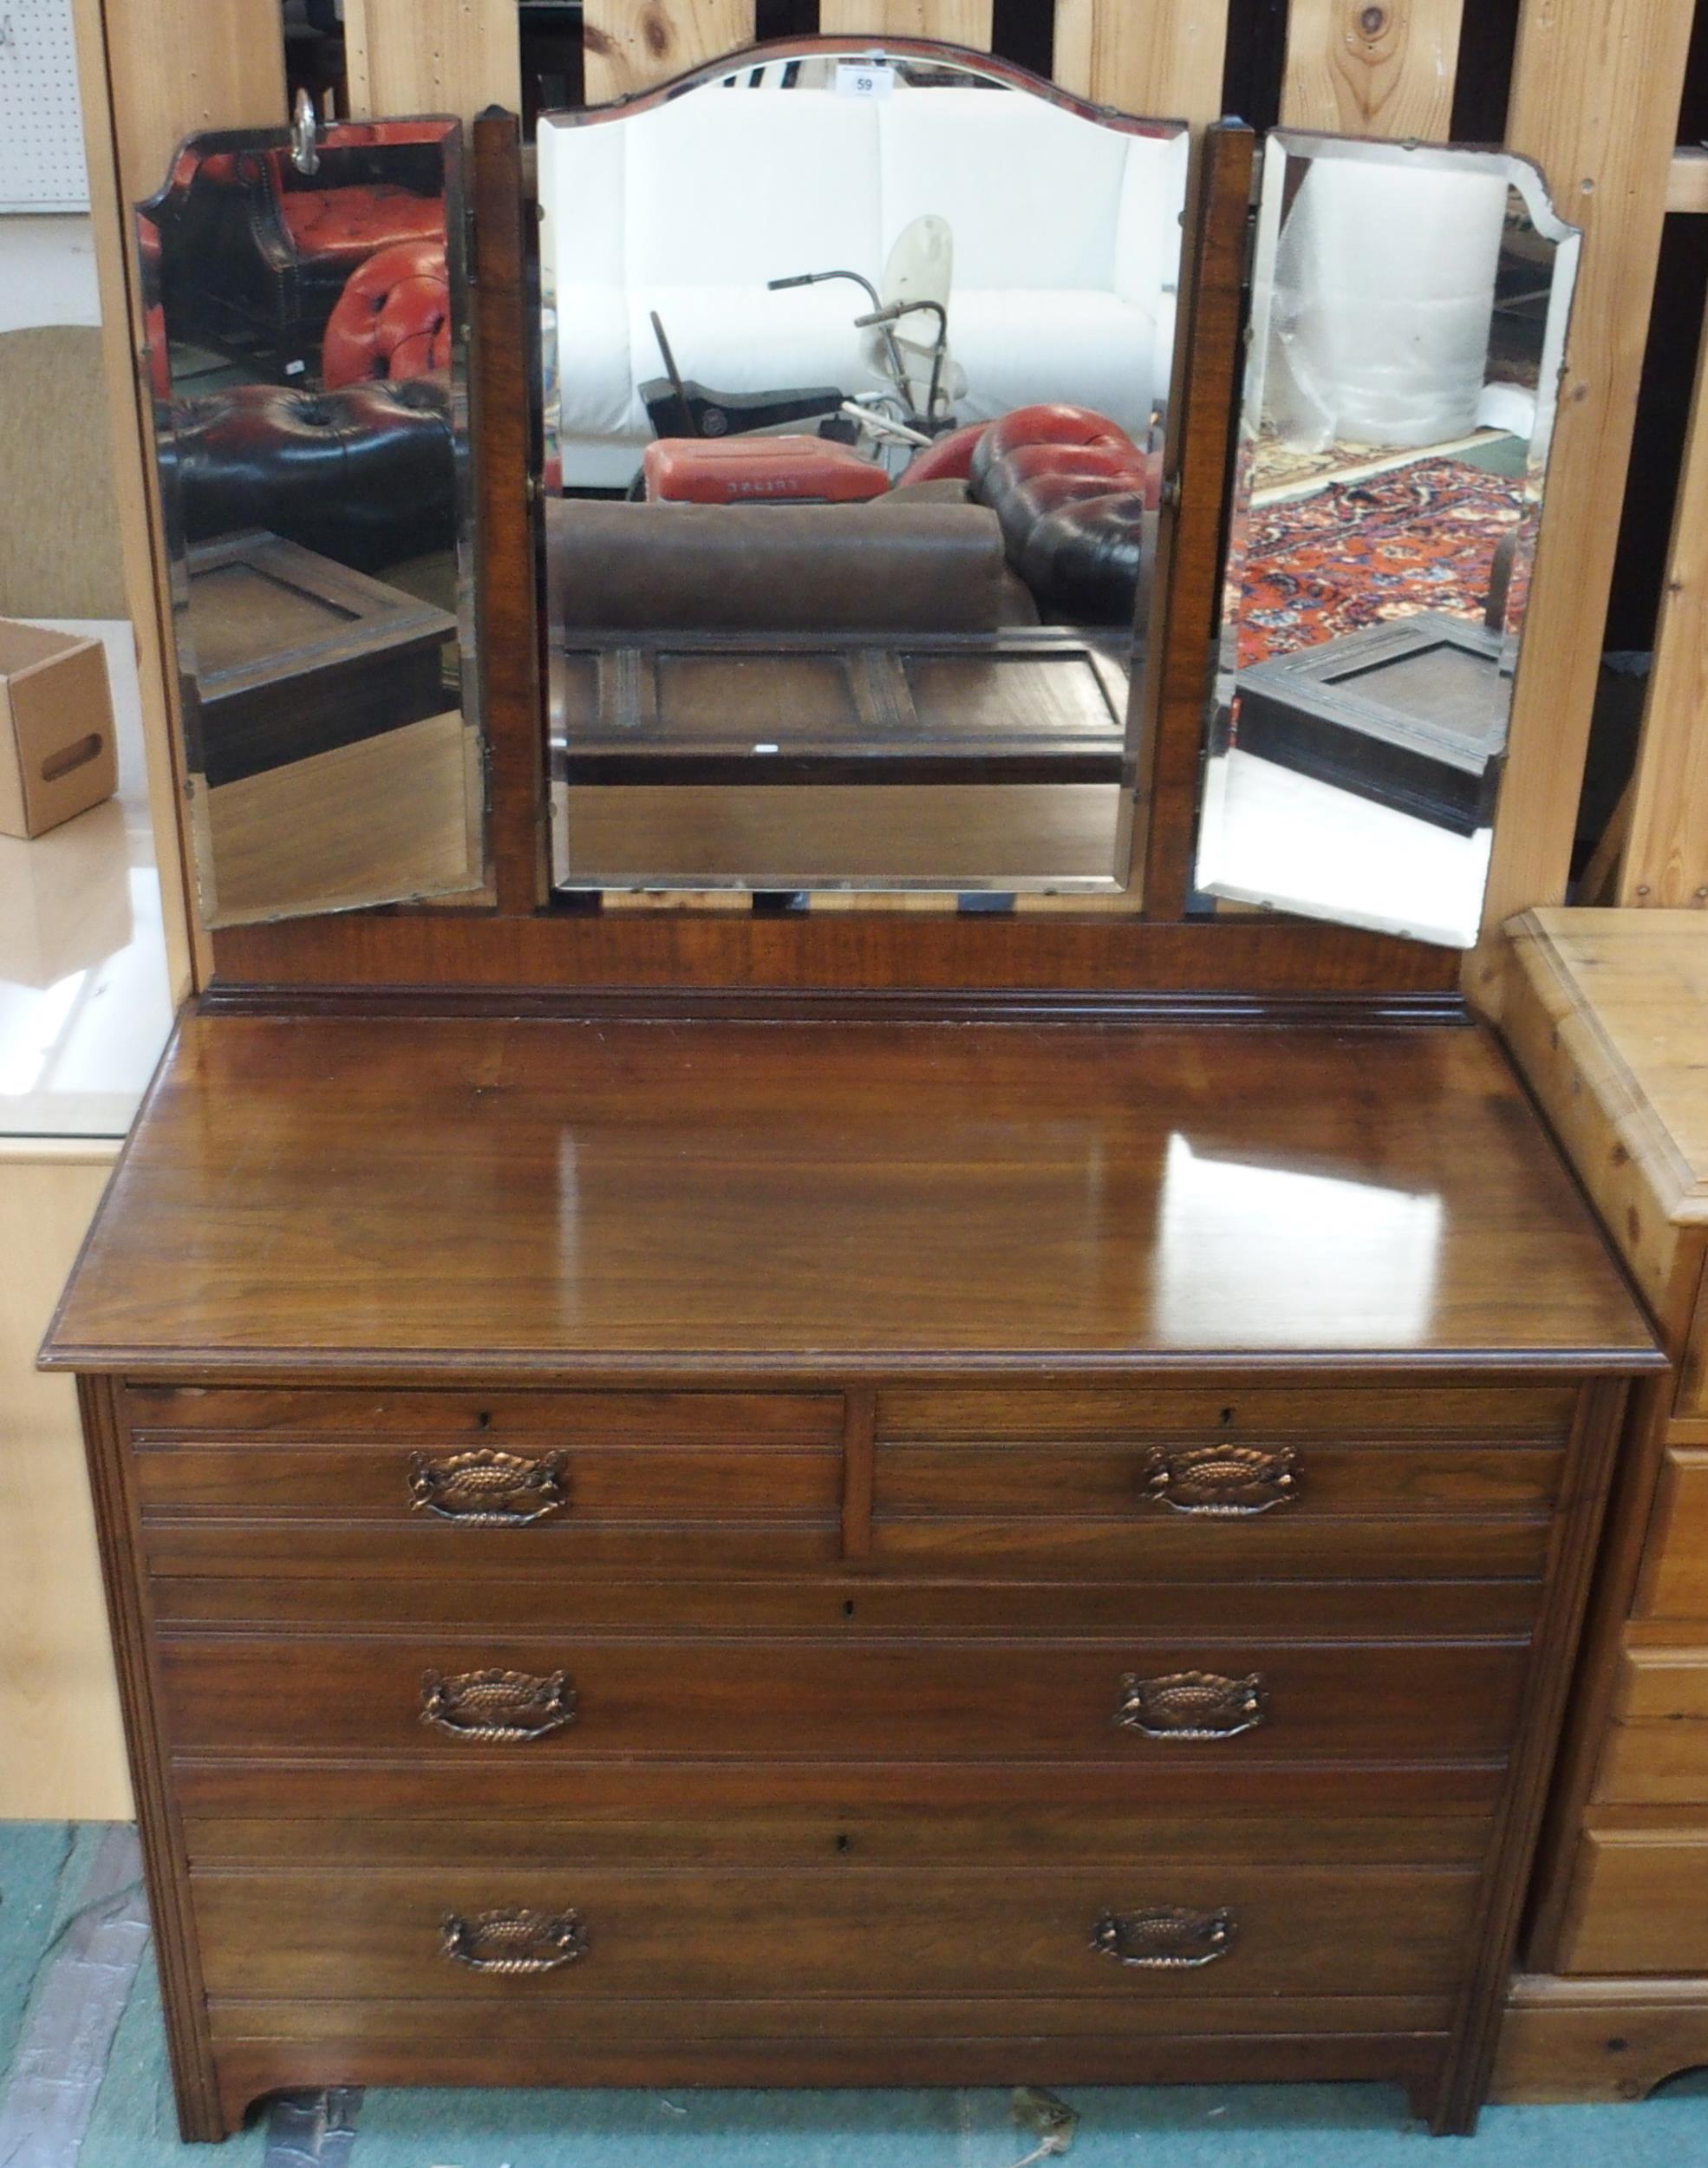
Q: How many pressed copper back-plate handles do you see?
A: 6